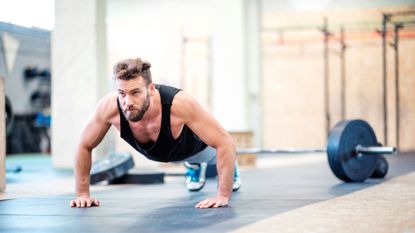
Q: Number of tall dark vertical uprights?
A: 4